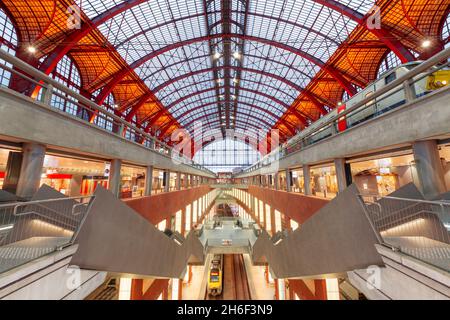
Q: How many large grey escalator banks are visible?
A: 2